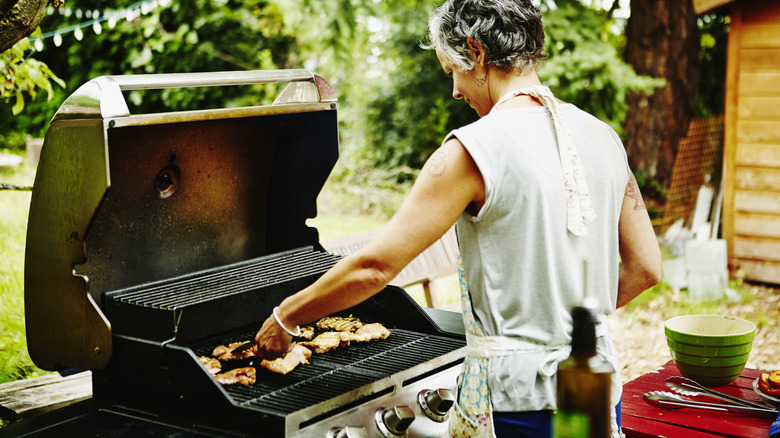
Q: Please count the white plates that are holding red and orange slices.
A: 1